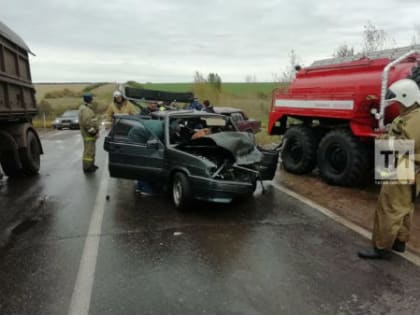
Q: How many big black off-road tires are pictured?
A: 2